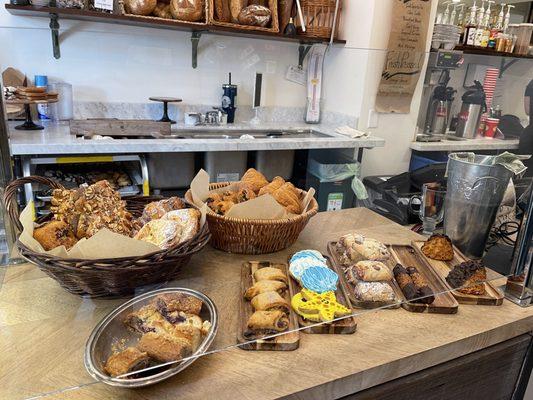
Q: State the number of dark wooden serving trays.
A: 5